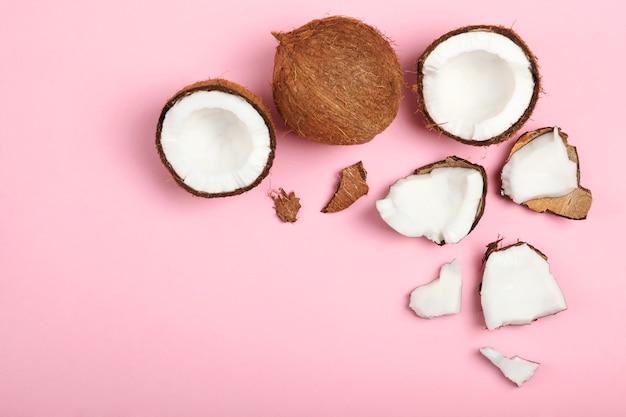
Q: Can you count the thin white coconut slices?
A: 2